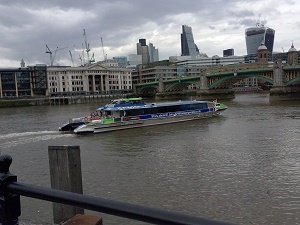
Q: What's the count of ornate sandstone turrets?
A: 2